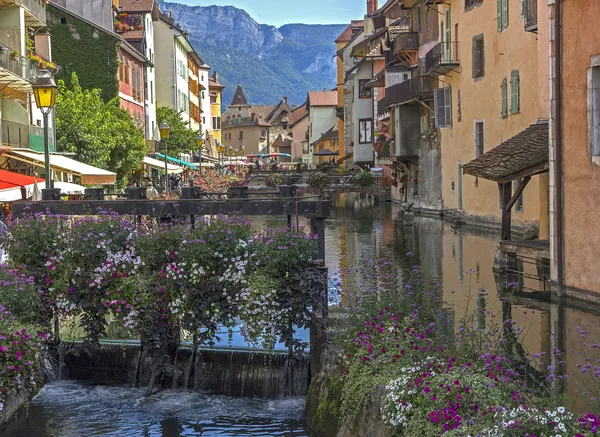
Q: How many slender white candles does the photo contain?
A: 0